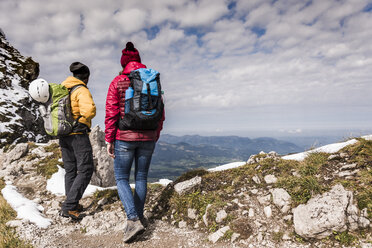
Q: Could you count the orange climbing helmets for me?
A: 0